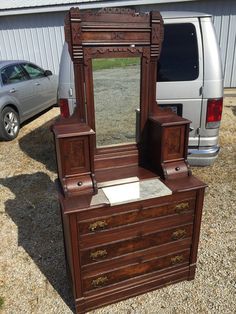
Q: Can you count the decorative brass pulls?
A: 6